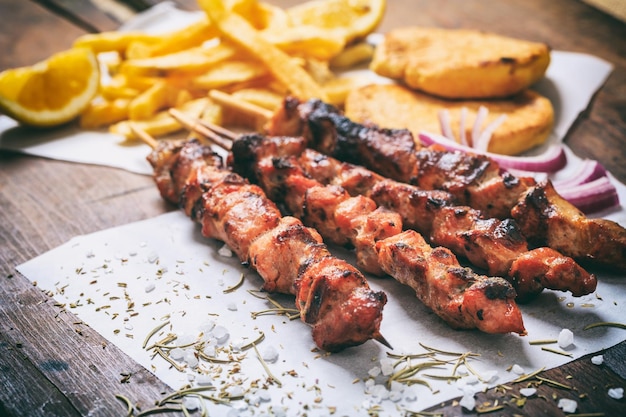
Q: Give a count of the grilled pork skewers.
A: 4